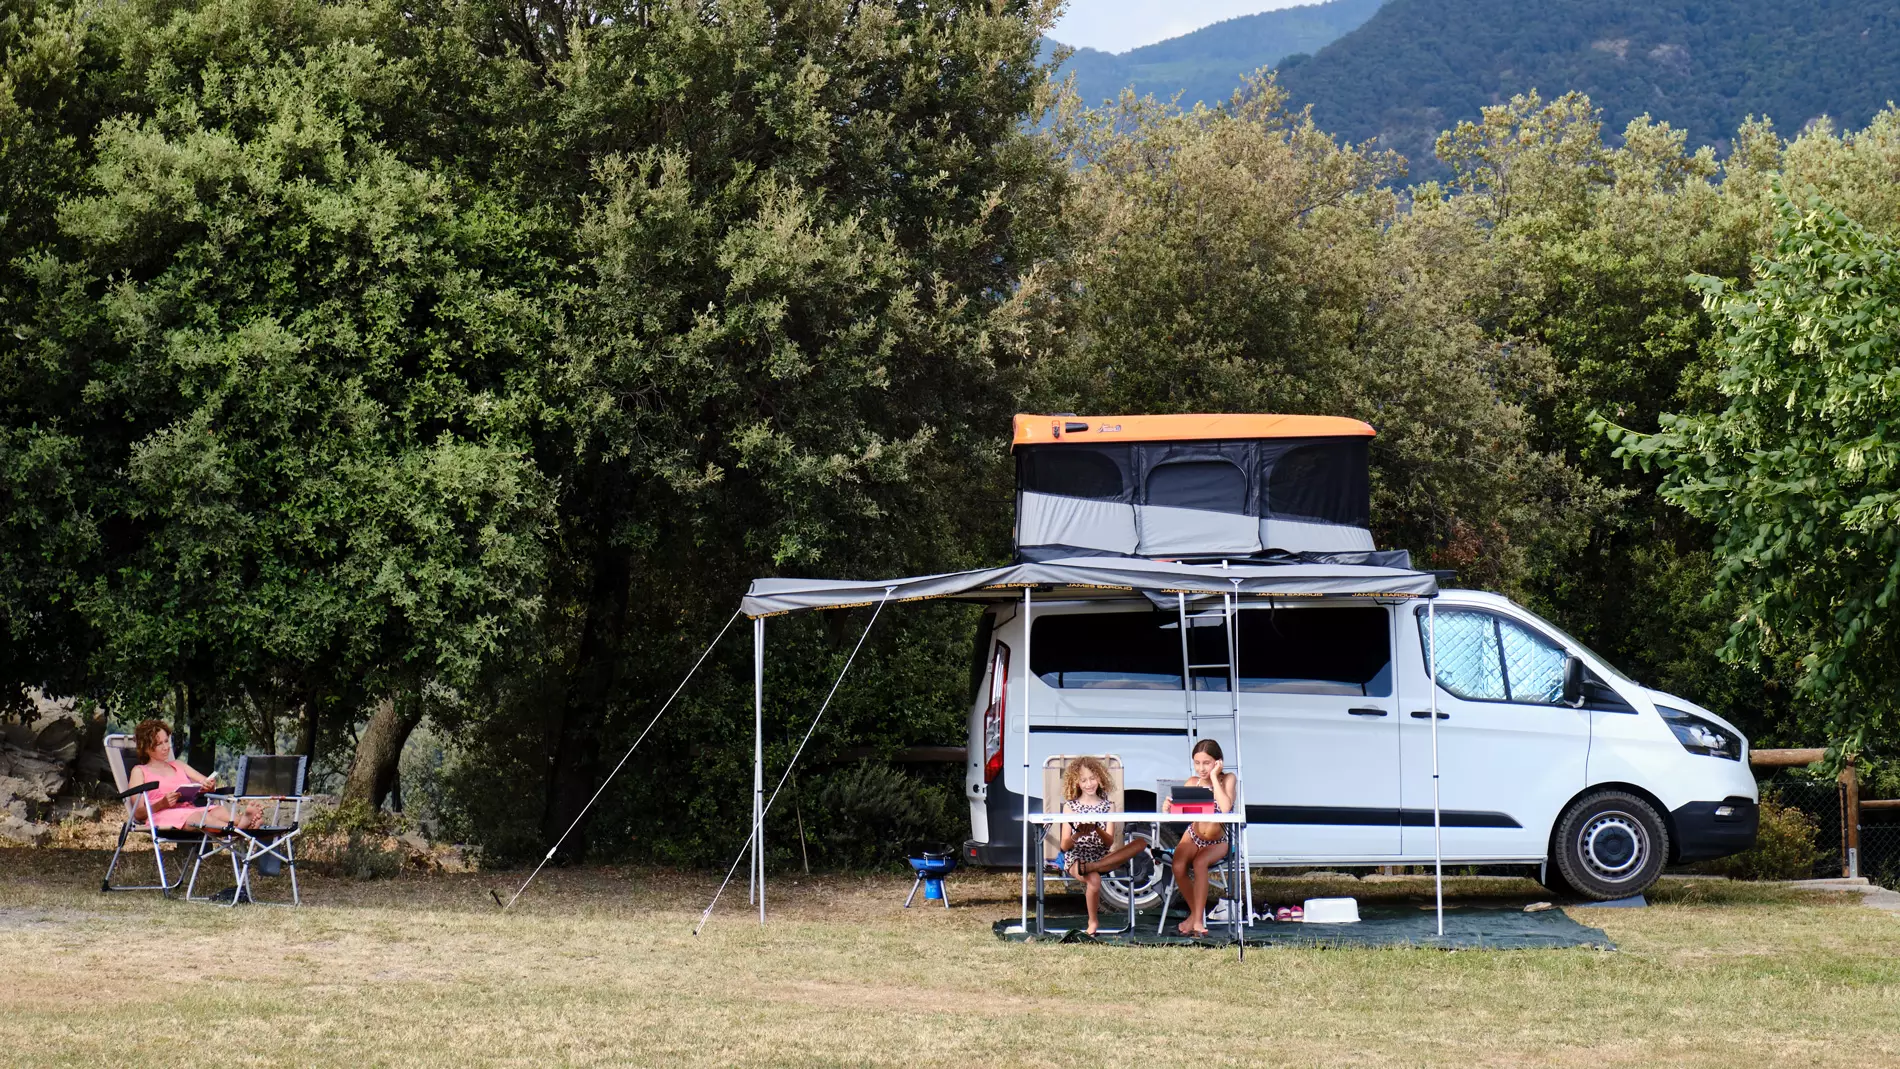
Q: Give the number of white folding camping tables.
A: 1